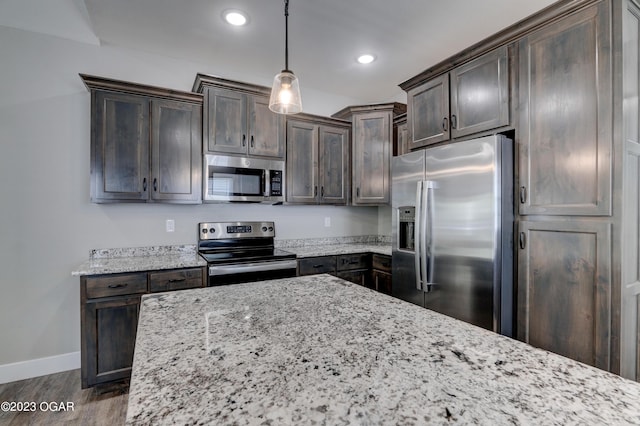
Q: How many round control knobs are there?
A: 4